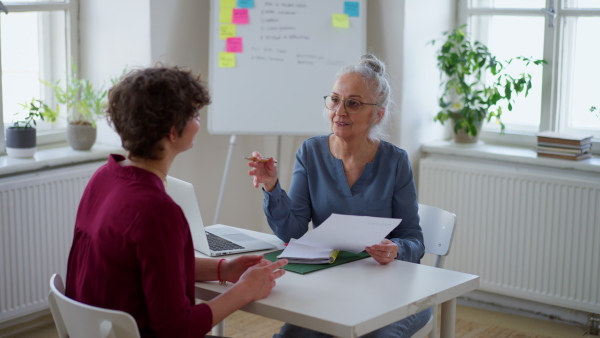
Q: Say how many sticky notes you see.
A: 9